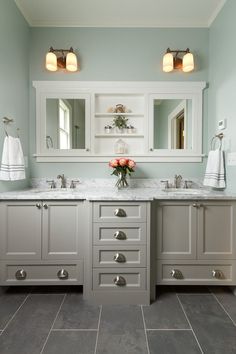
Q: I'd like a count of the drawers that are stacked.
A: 4